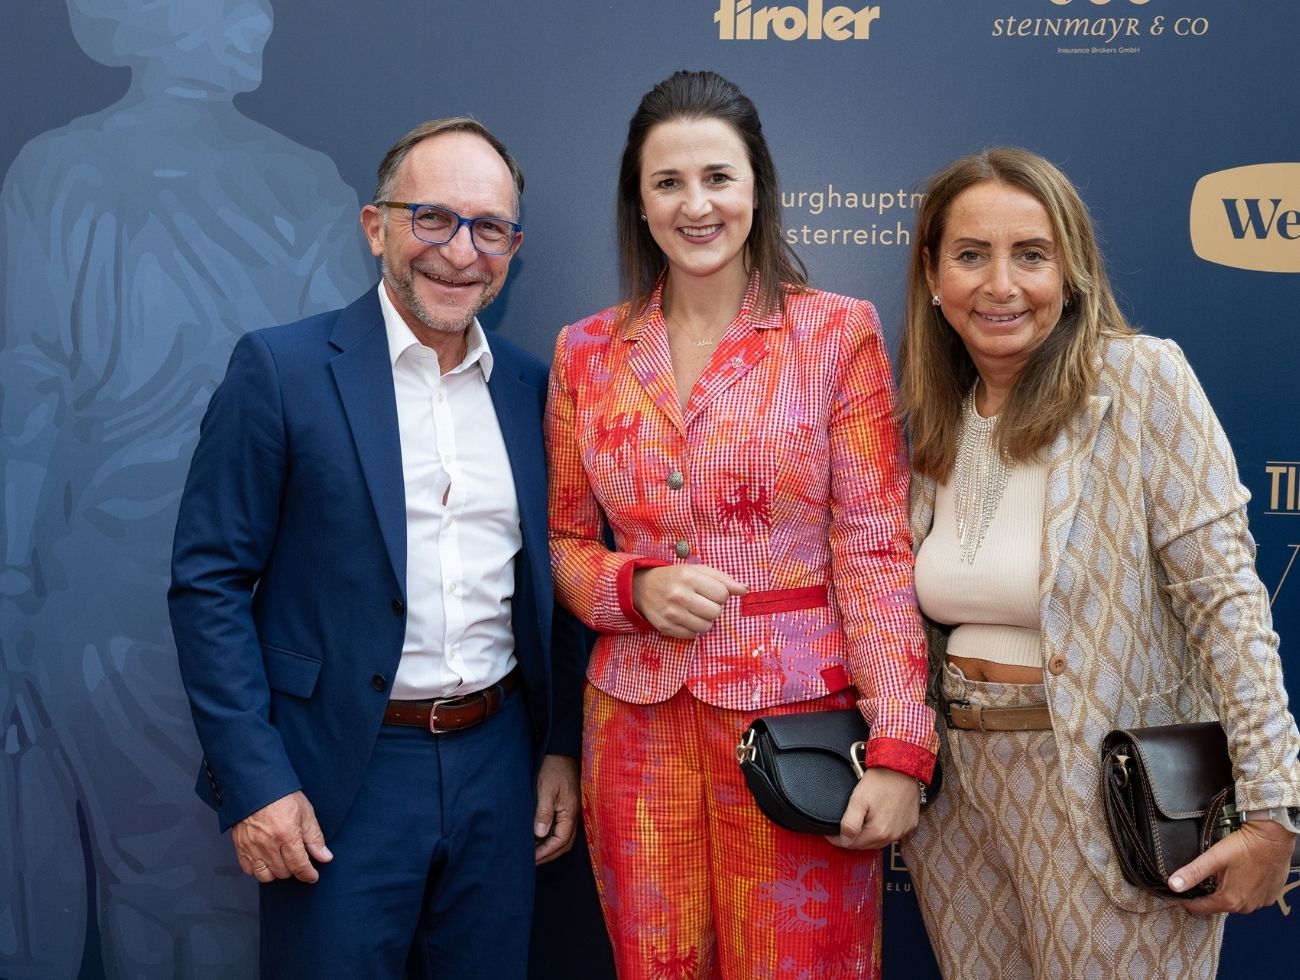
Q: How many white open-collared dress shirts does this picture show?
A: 1